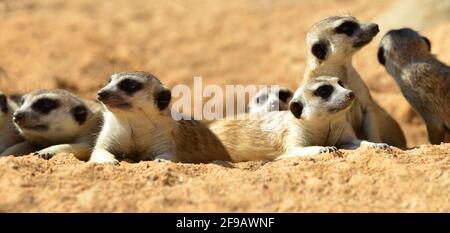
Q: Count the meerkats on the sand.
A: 7